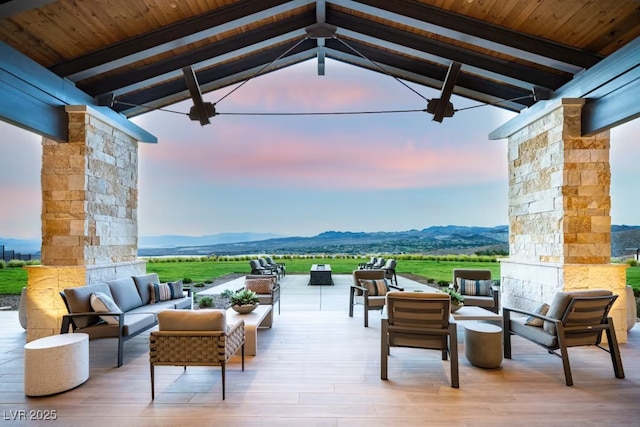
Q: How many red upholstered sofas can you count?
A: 0